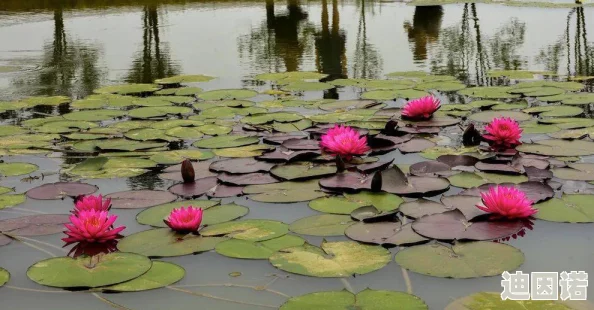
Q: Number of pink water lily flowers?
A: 7